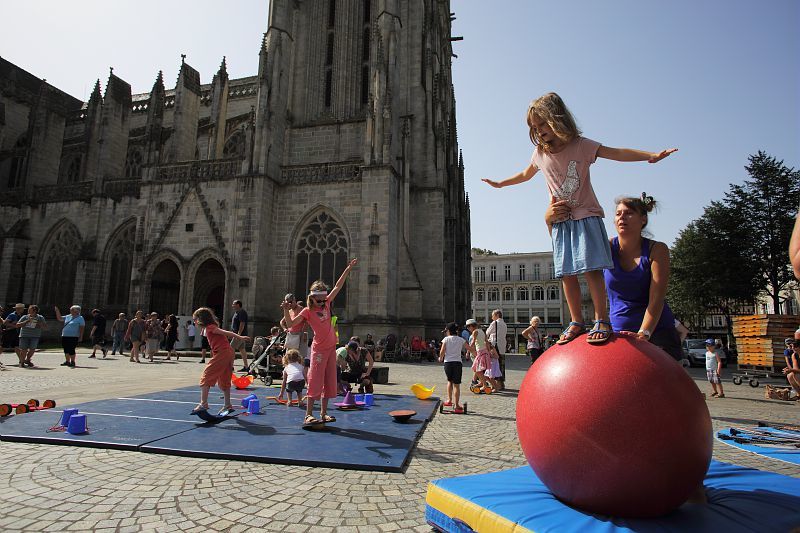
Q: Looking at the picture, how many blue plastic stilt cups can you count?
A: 6